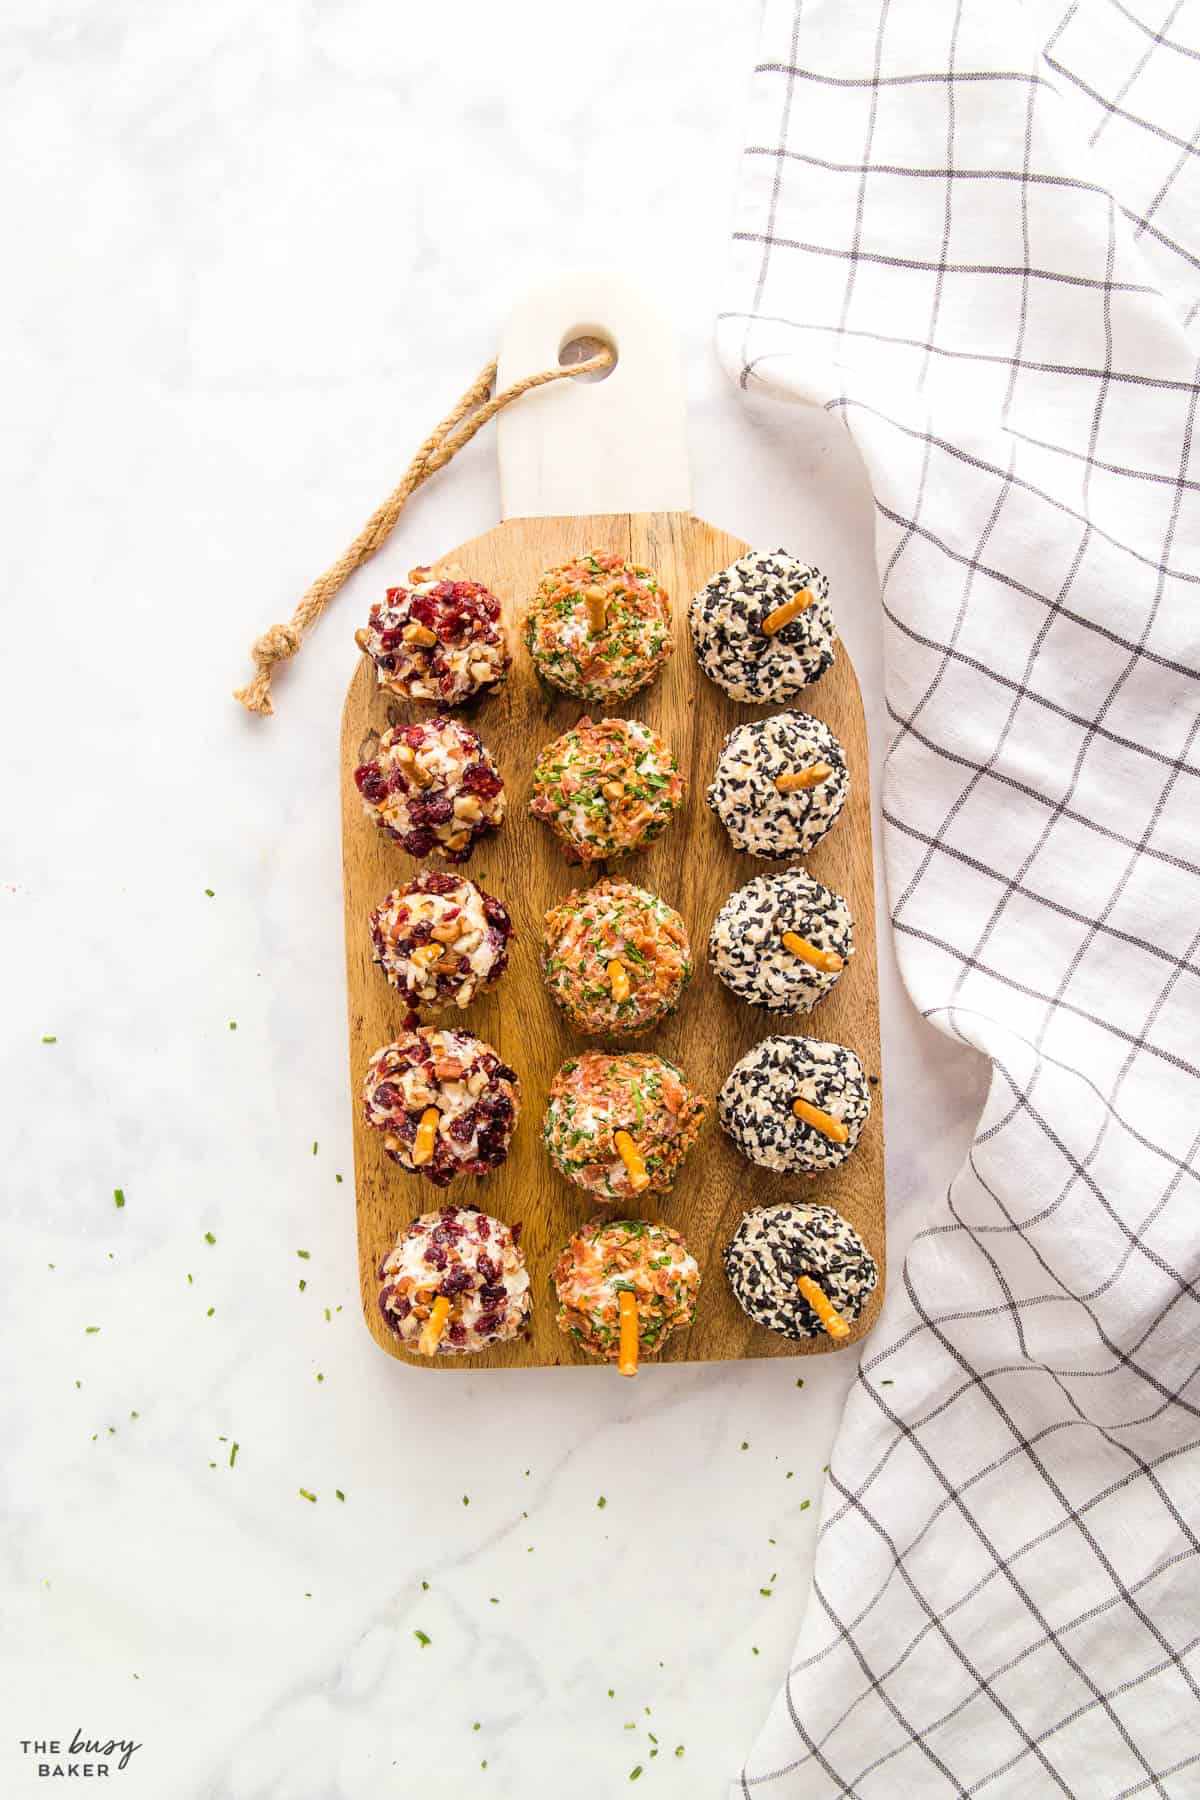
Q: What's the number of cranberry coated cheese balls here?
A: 5